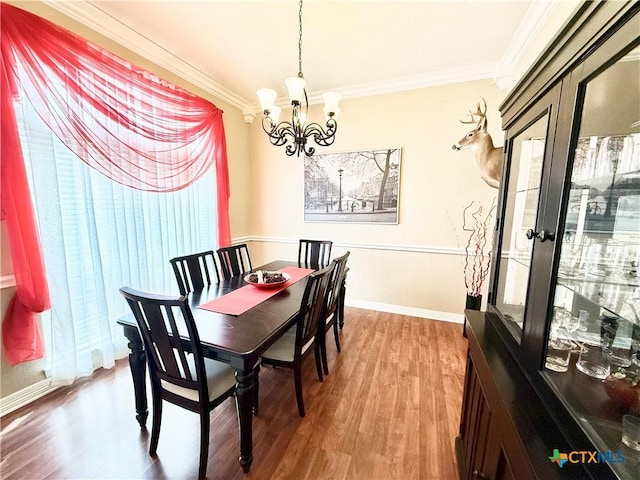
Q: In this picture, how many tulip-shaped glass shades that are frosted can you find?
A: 6